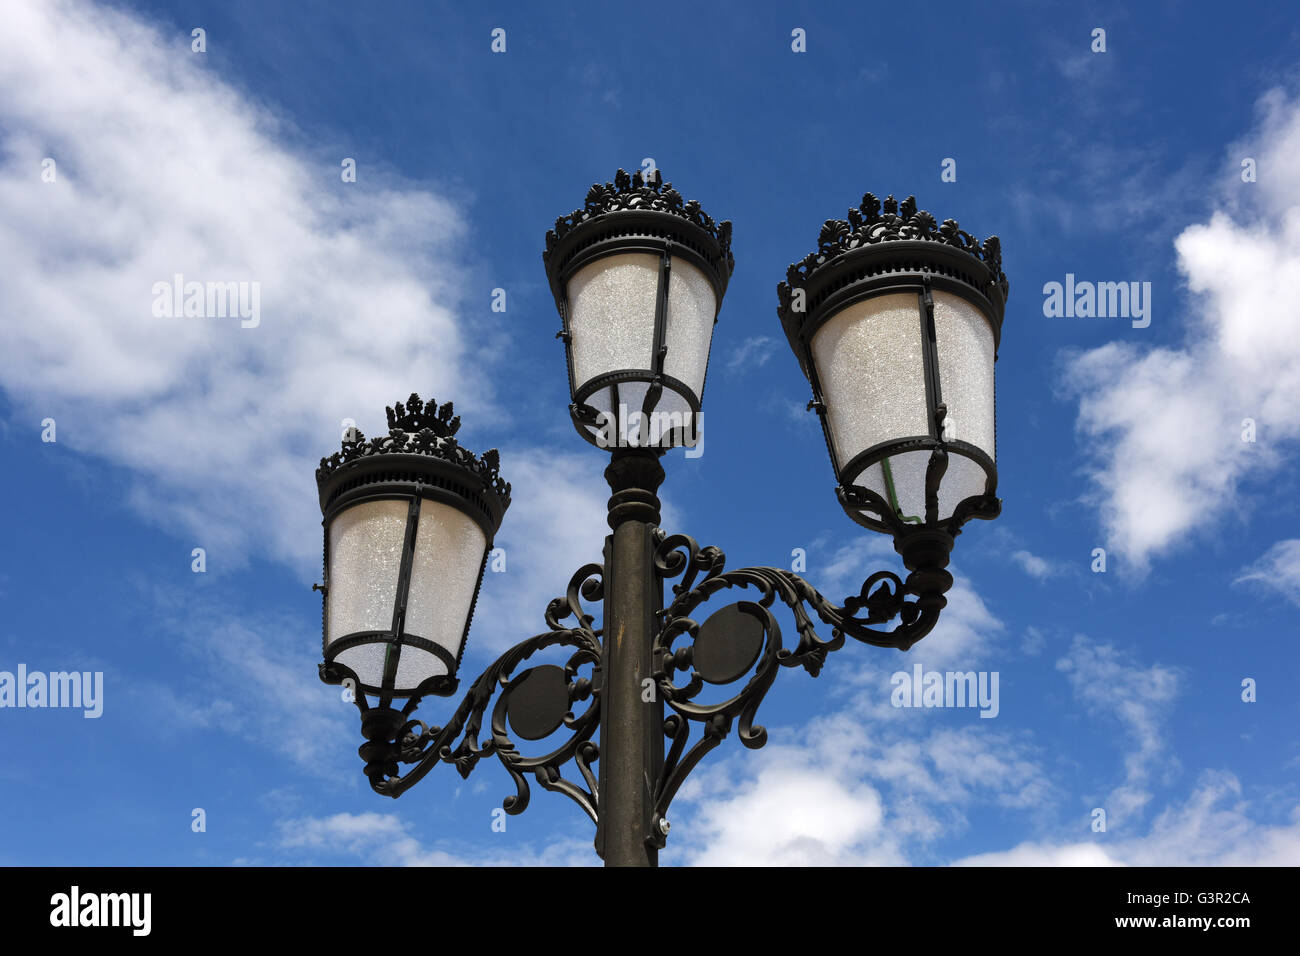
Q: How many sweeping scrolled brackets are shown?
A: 2